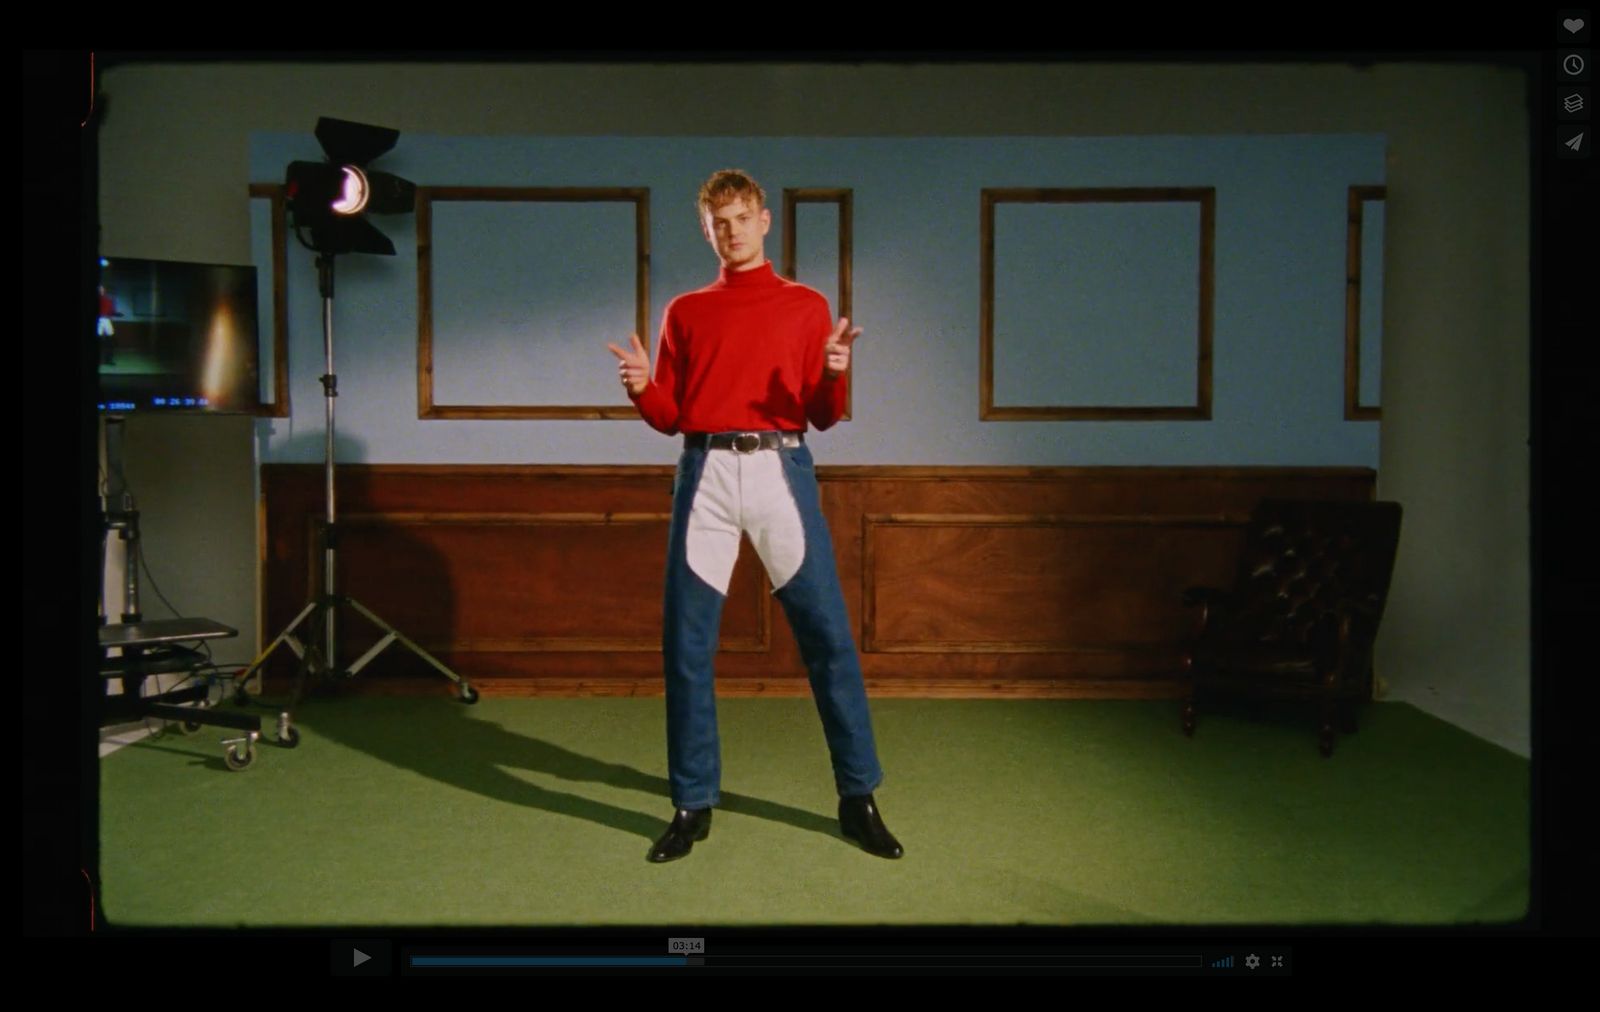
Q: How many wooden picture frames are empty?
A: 5